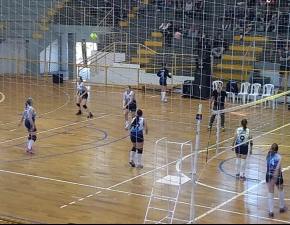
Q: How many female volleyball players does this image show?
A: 7